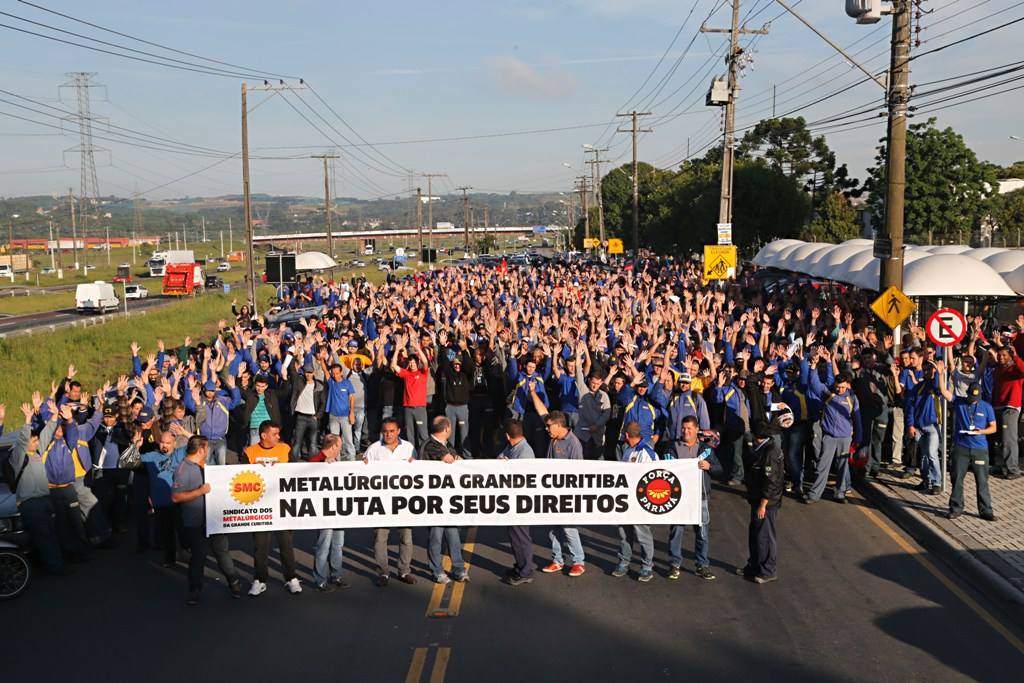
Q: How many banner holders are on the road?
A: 9